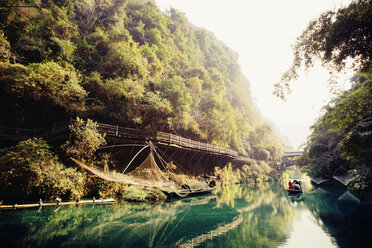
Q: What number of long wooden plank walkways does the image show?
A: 1